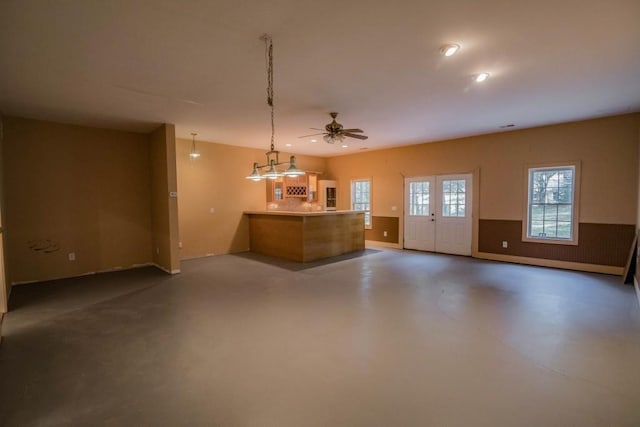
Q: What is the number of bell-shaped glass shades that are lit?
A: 3